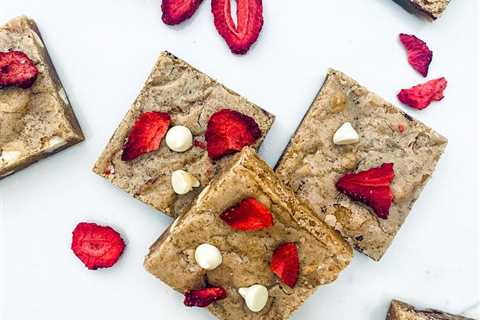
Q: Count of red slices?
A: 12